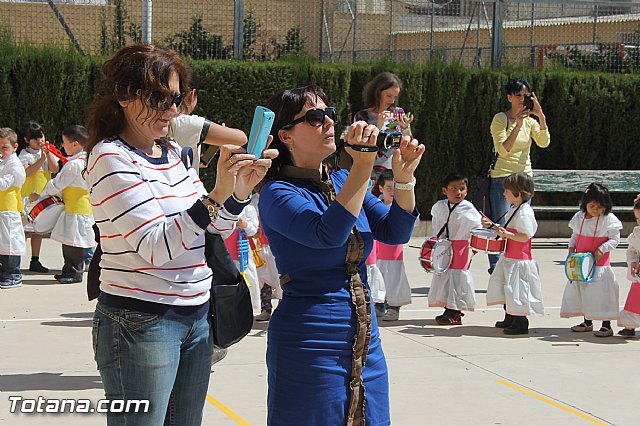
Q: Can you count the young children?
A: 11